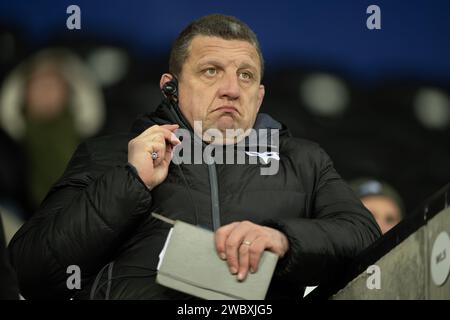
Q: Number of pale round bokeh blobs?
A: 3